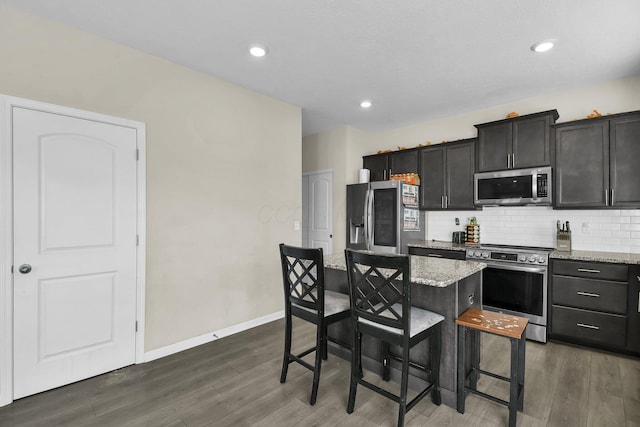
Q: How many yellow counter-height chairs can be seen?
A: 0